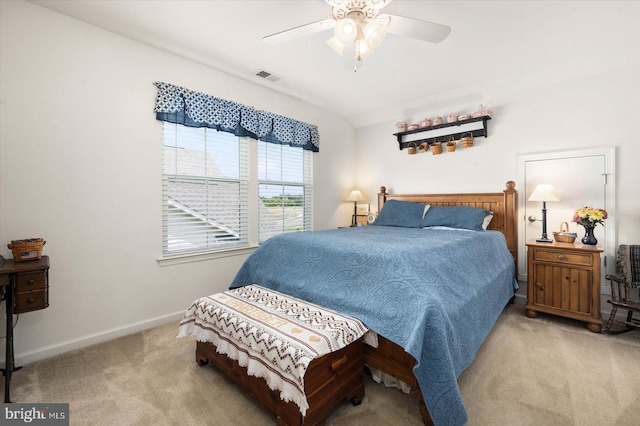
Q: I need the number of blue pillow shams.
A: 2